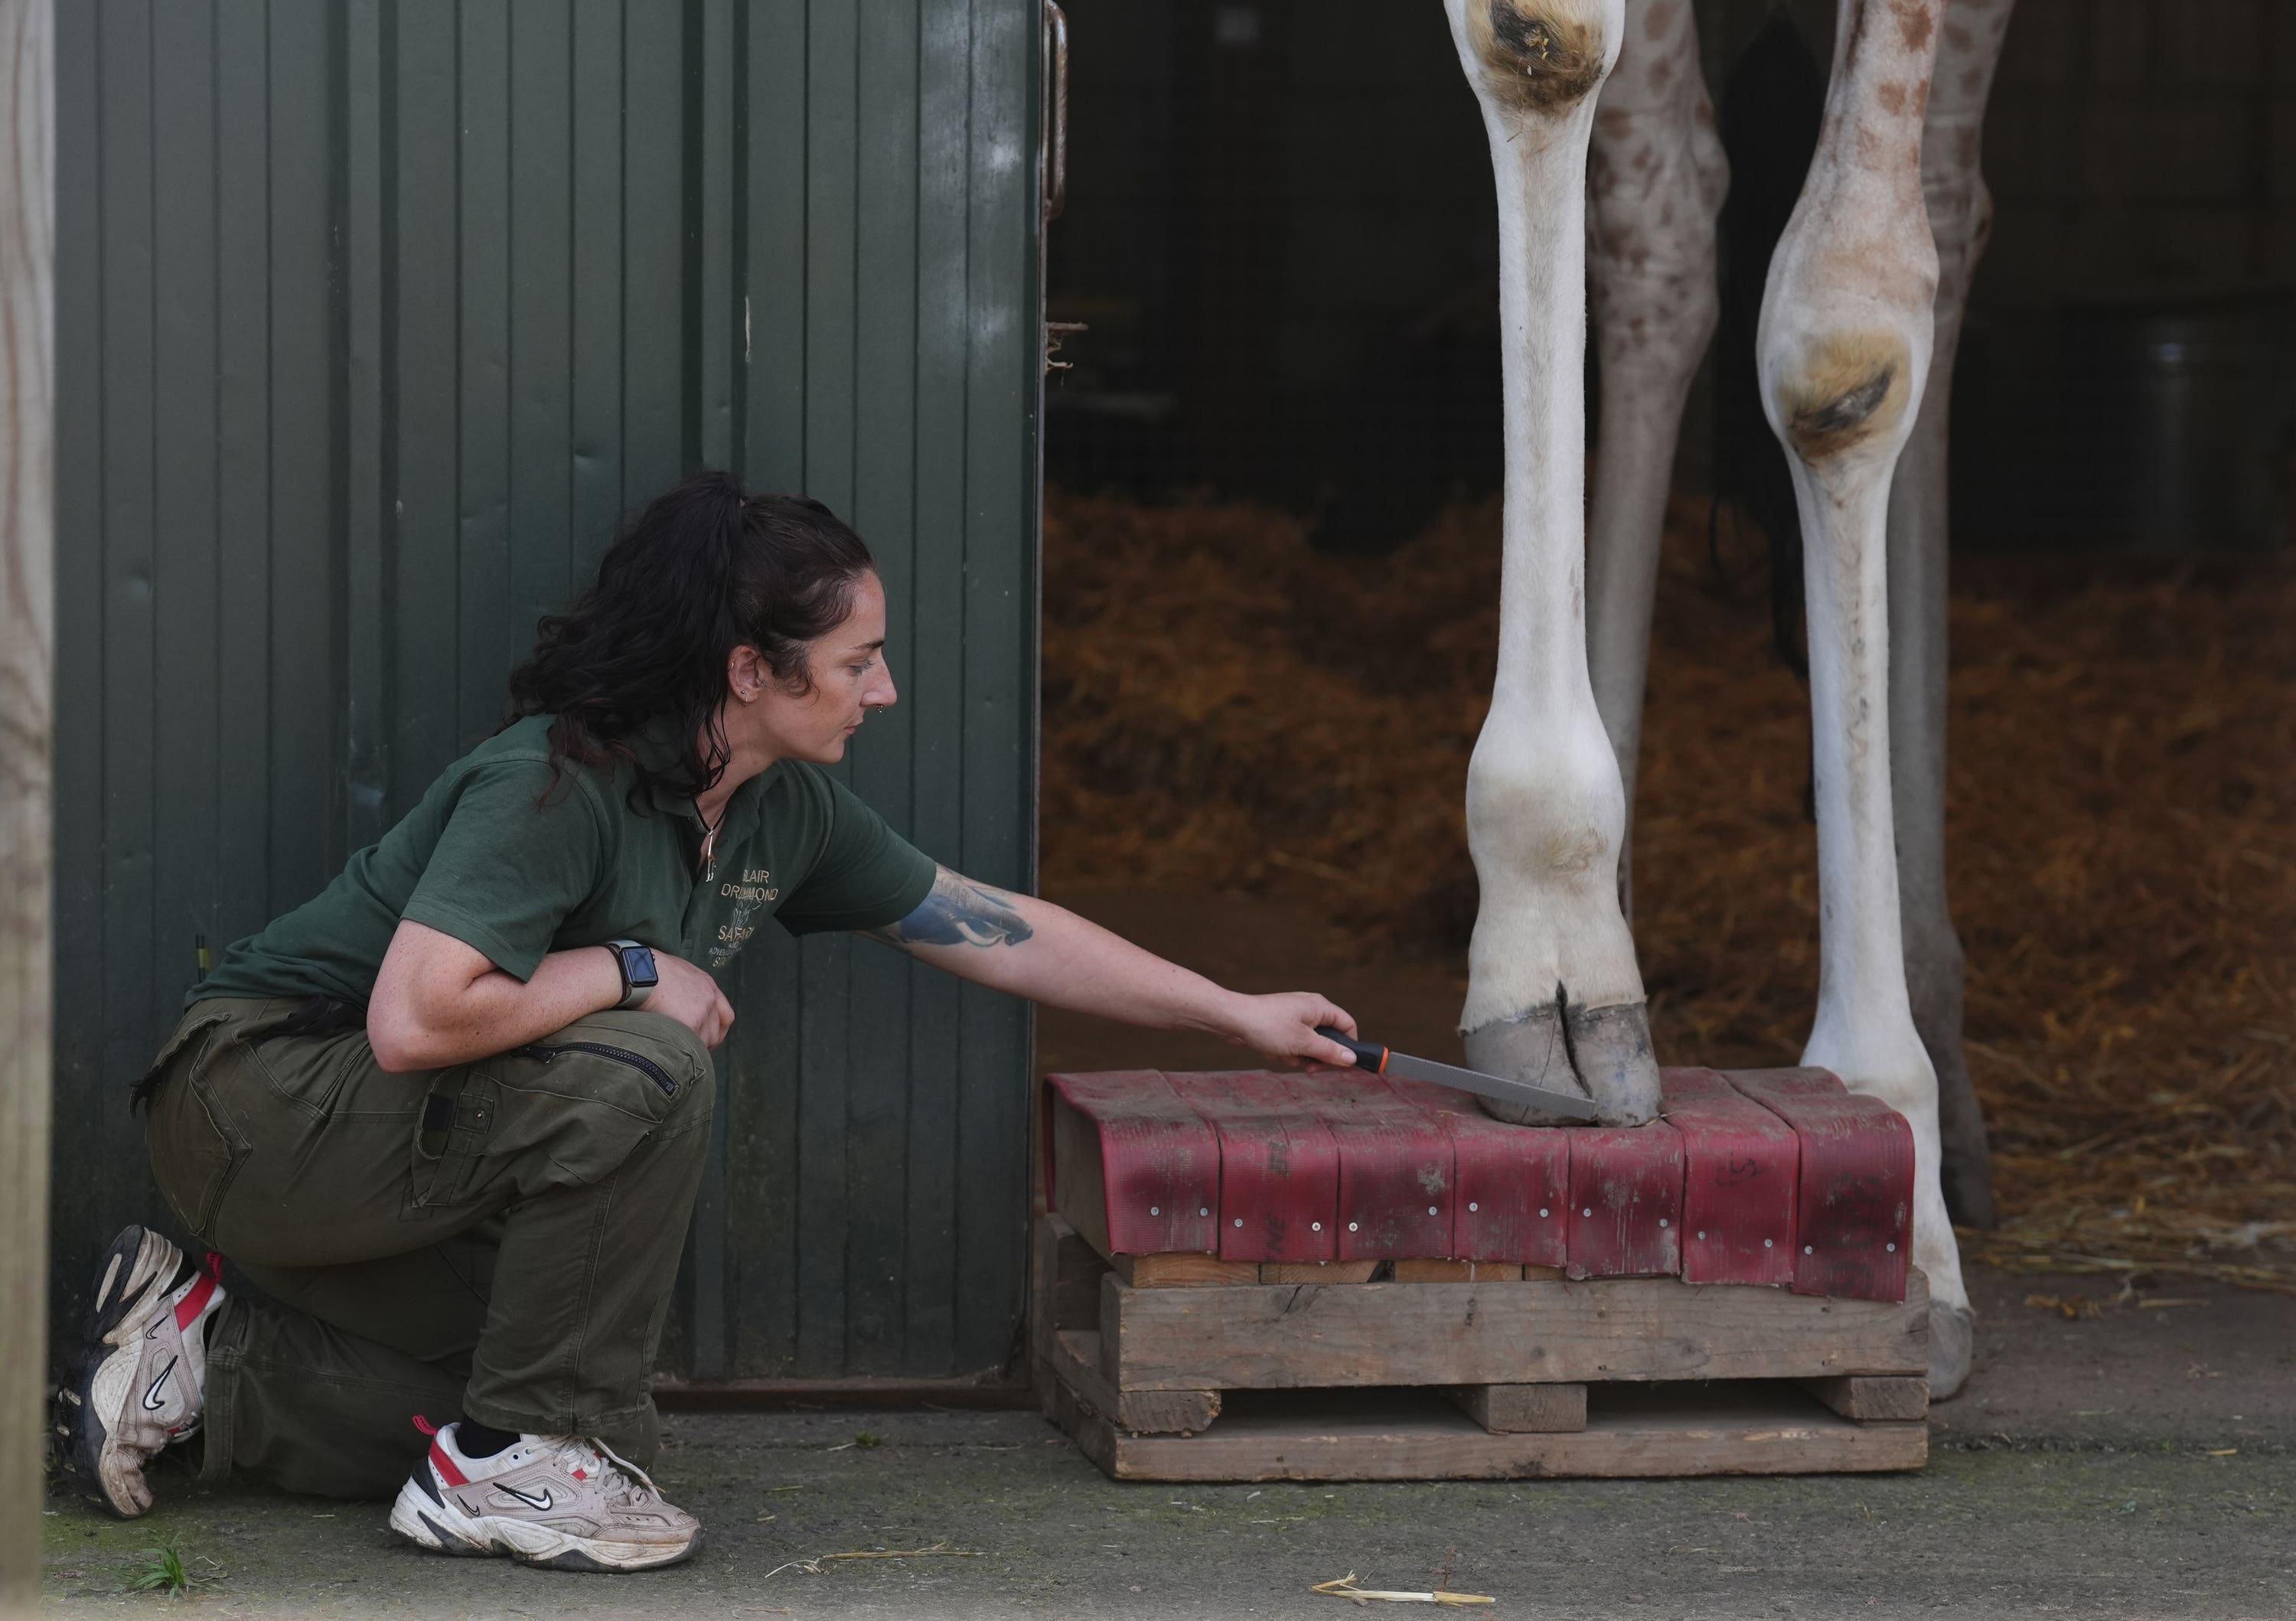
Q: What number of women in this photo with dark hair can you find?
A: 1